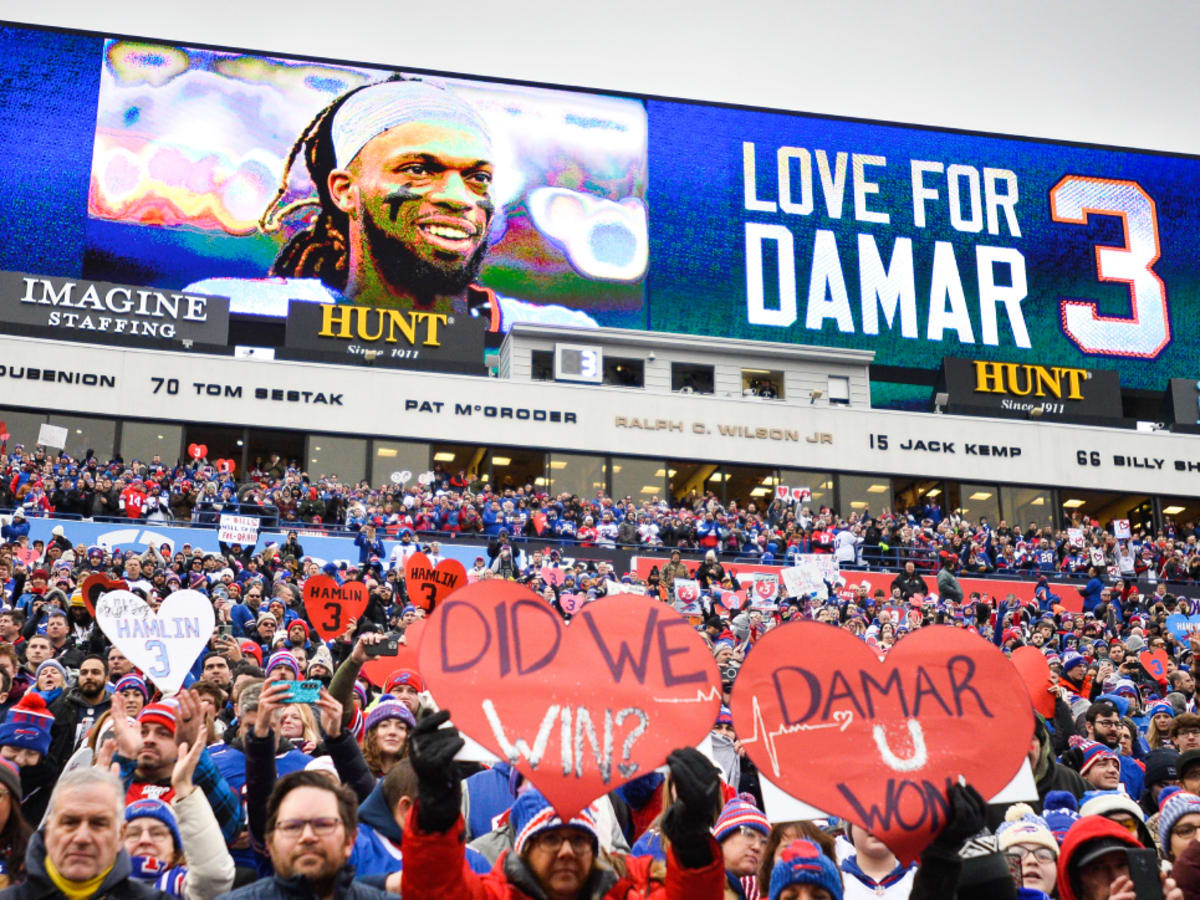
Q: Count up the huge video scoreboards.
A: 1